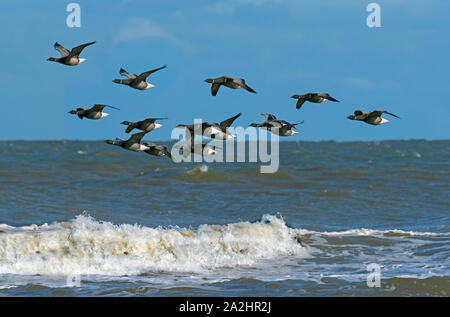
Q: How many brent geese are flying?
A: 14